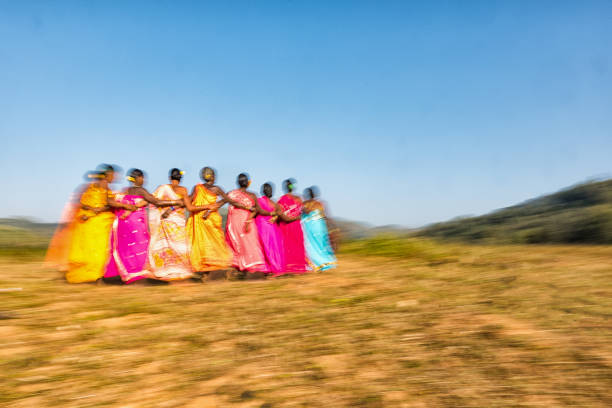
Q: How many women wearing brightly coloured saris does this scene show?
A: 8